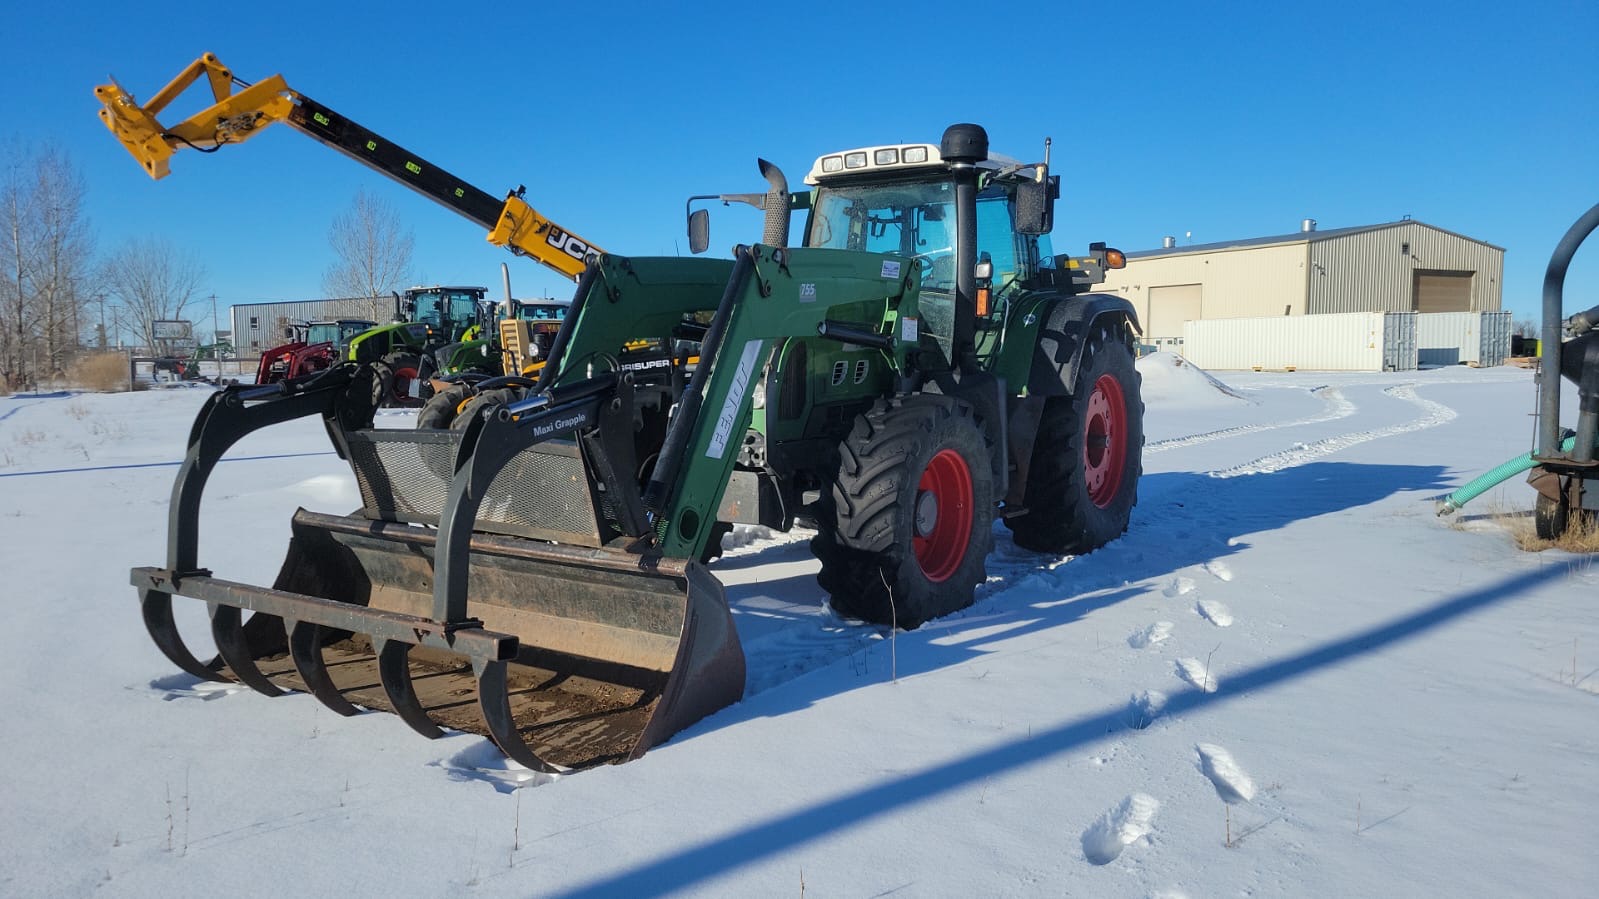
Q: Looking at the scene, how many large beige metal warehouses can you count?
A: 1